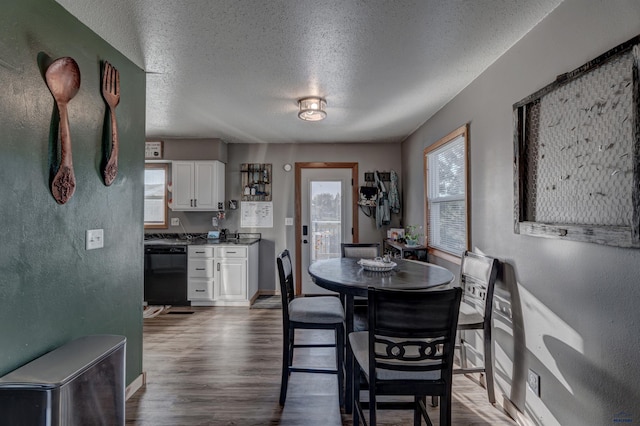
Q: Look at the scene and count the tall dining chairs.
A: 4